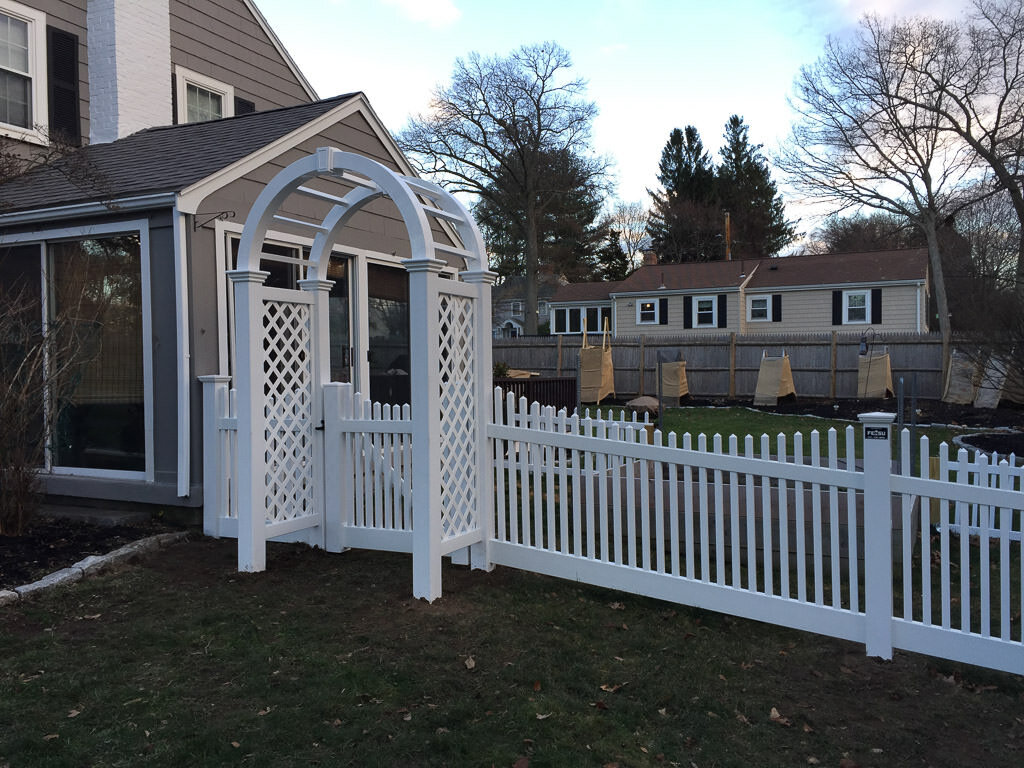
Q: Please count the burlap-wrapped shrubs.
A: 6